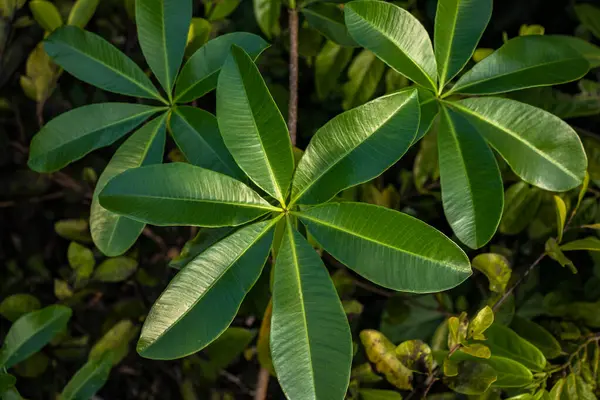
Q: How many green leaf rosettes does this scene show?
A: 3